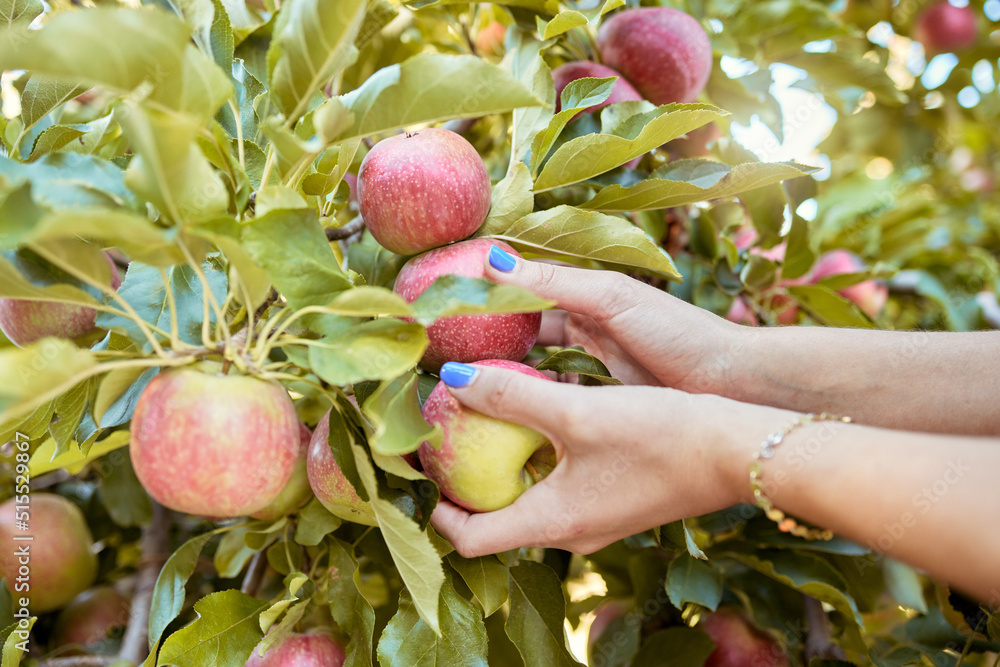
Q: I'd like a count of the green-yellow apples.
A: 1